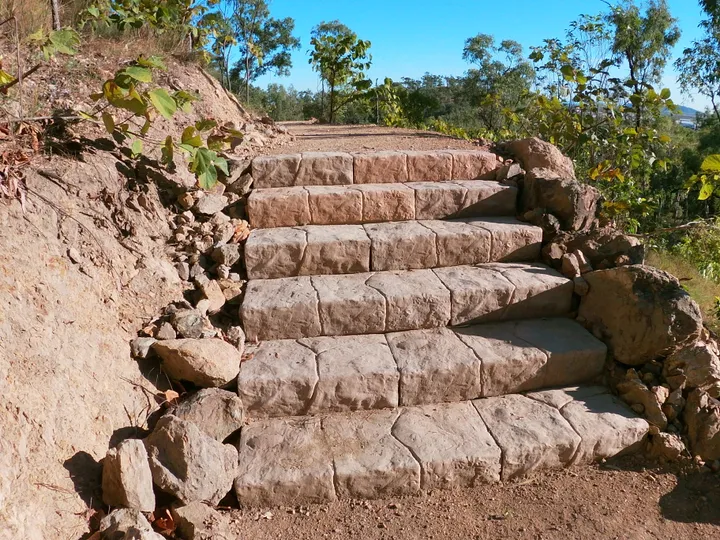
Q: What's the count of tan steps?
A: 6